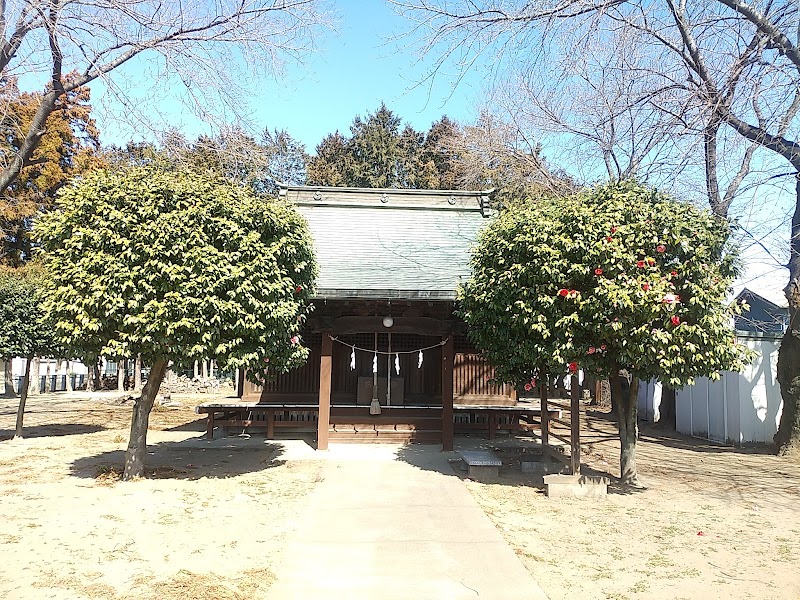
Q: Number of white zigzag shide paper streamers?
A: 4